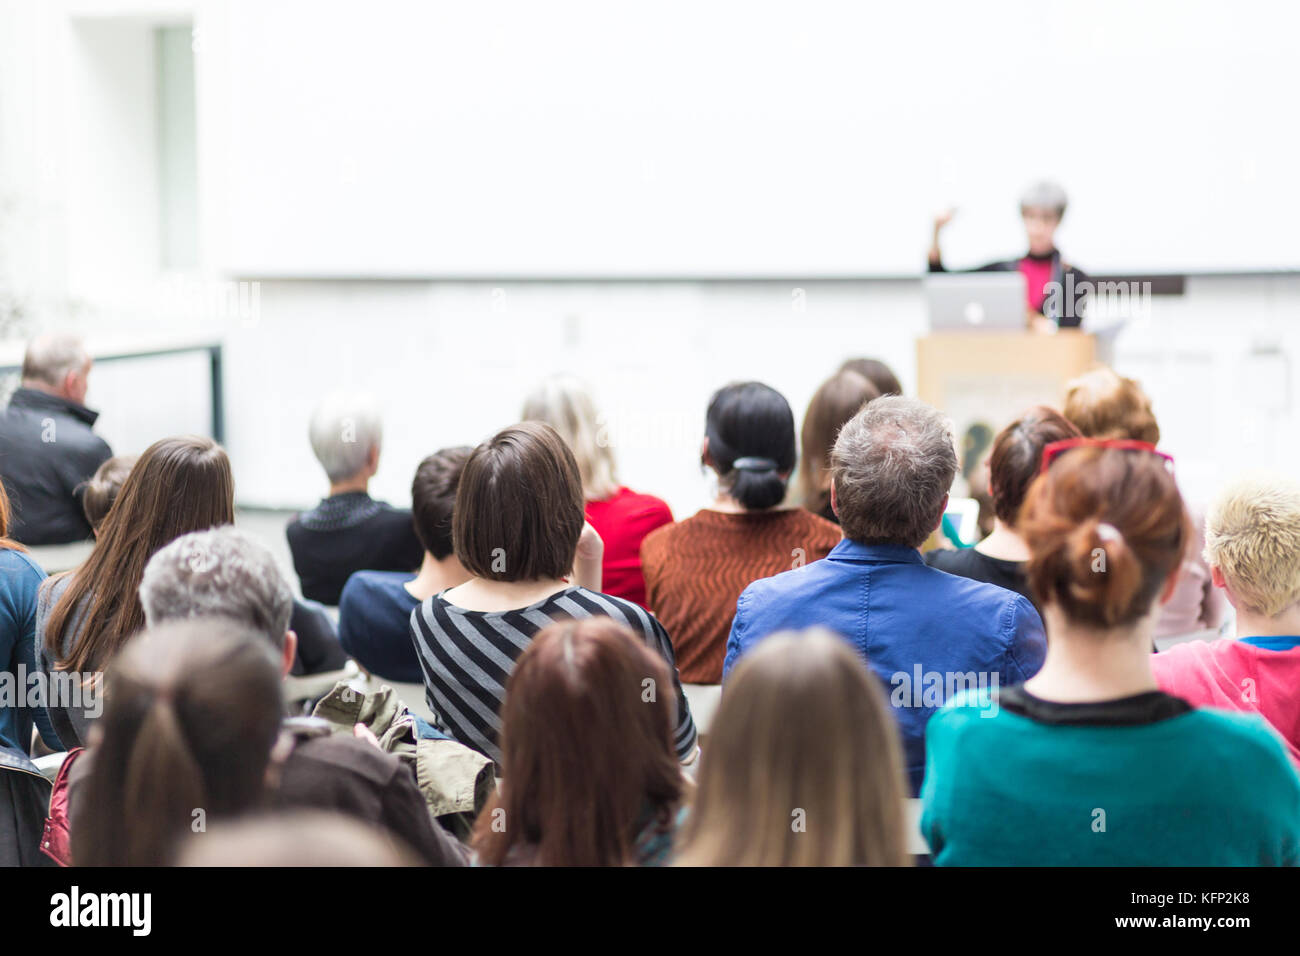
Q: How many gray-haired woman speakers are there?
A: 1